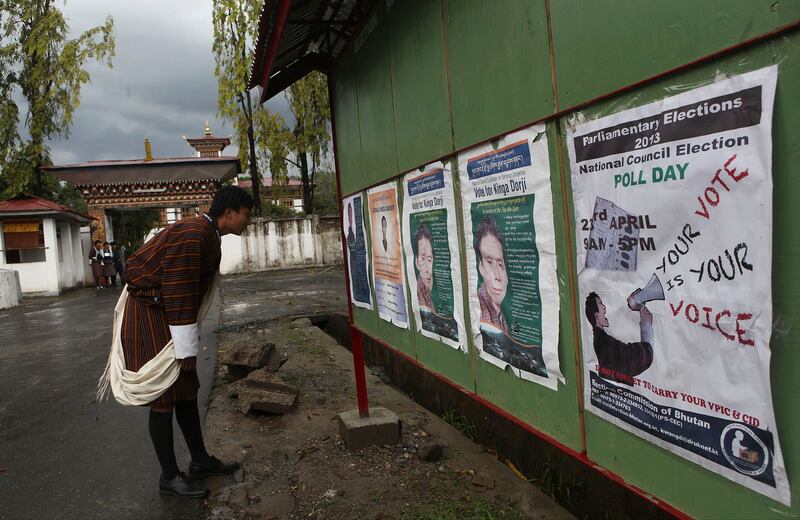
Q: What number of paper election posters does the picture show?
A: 5